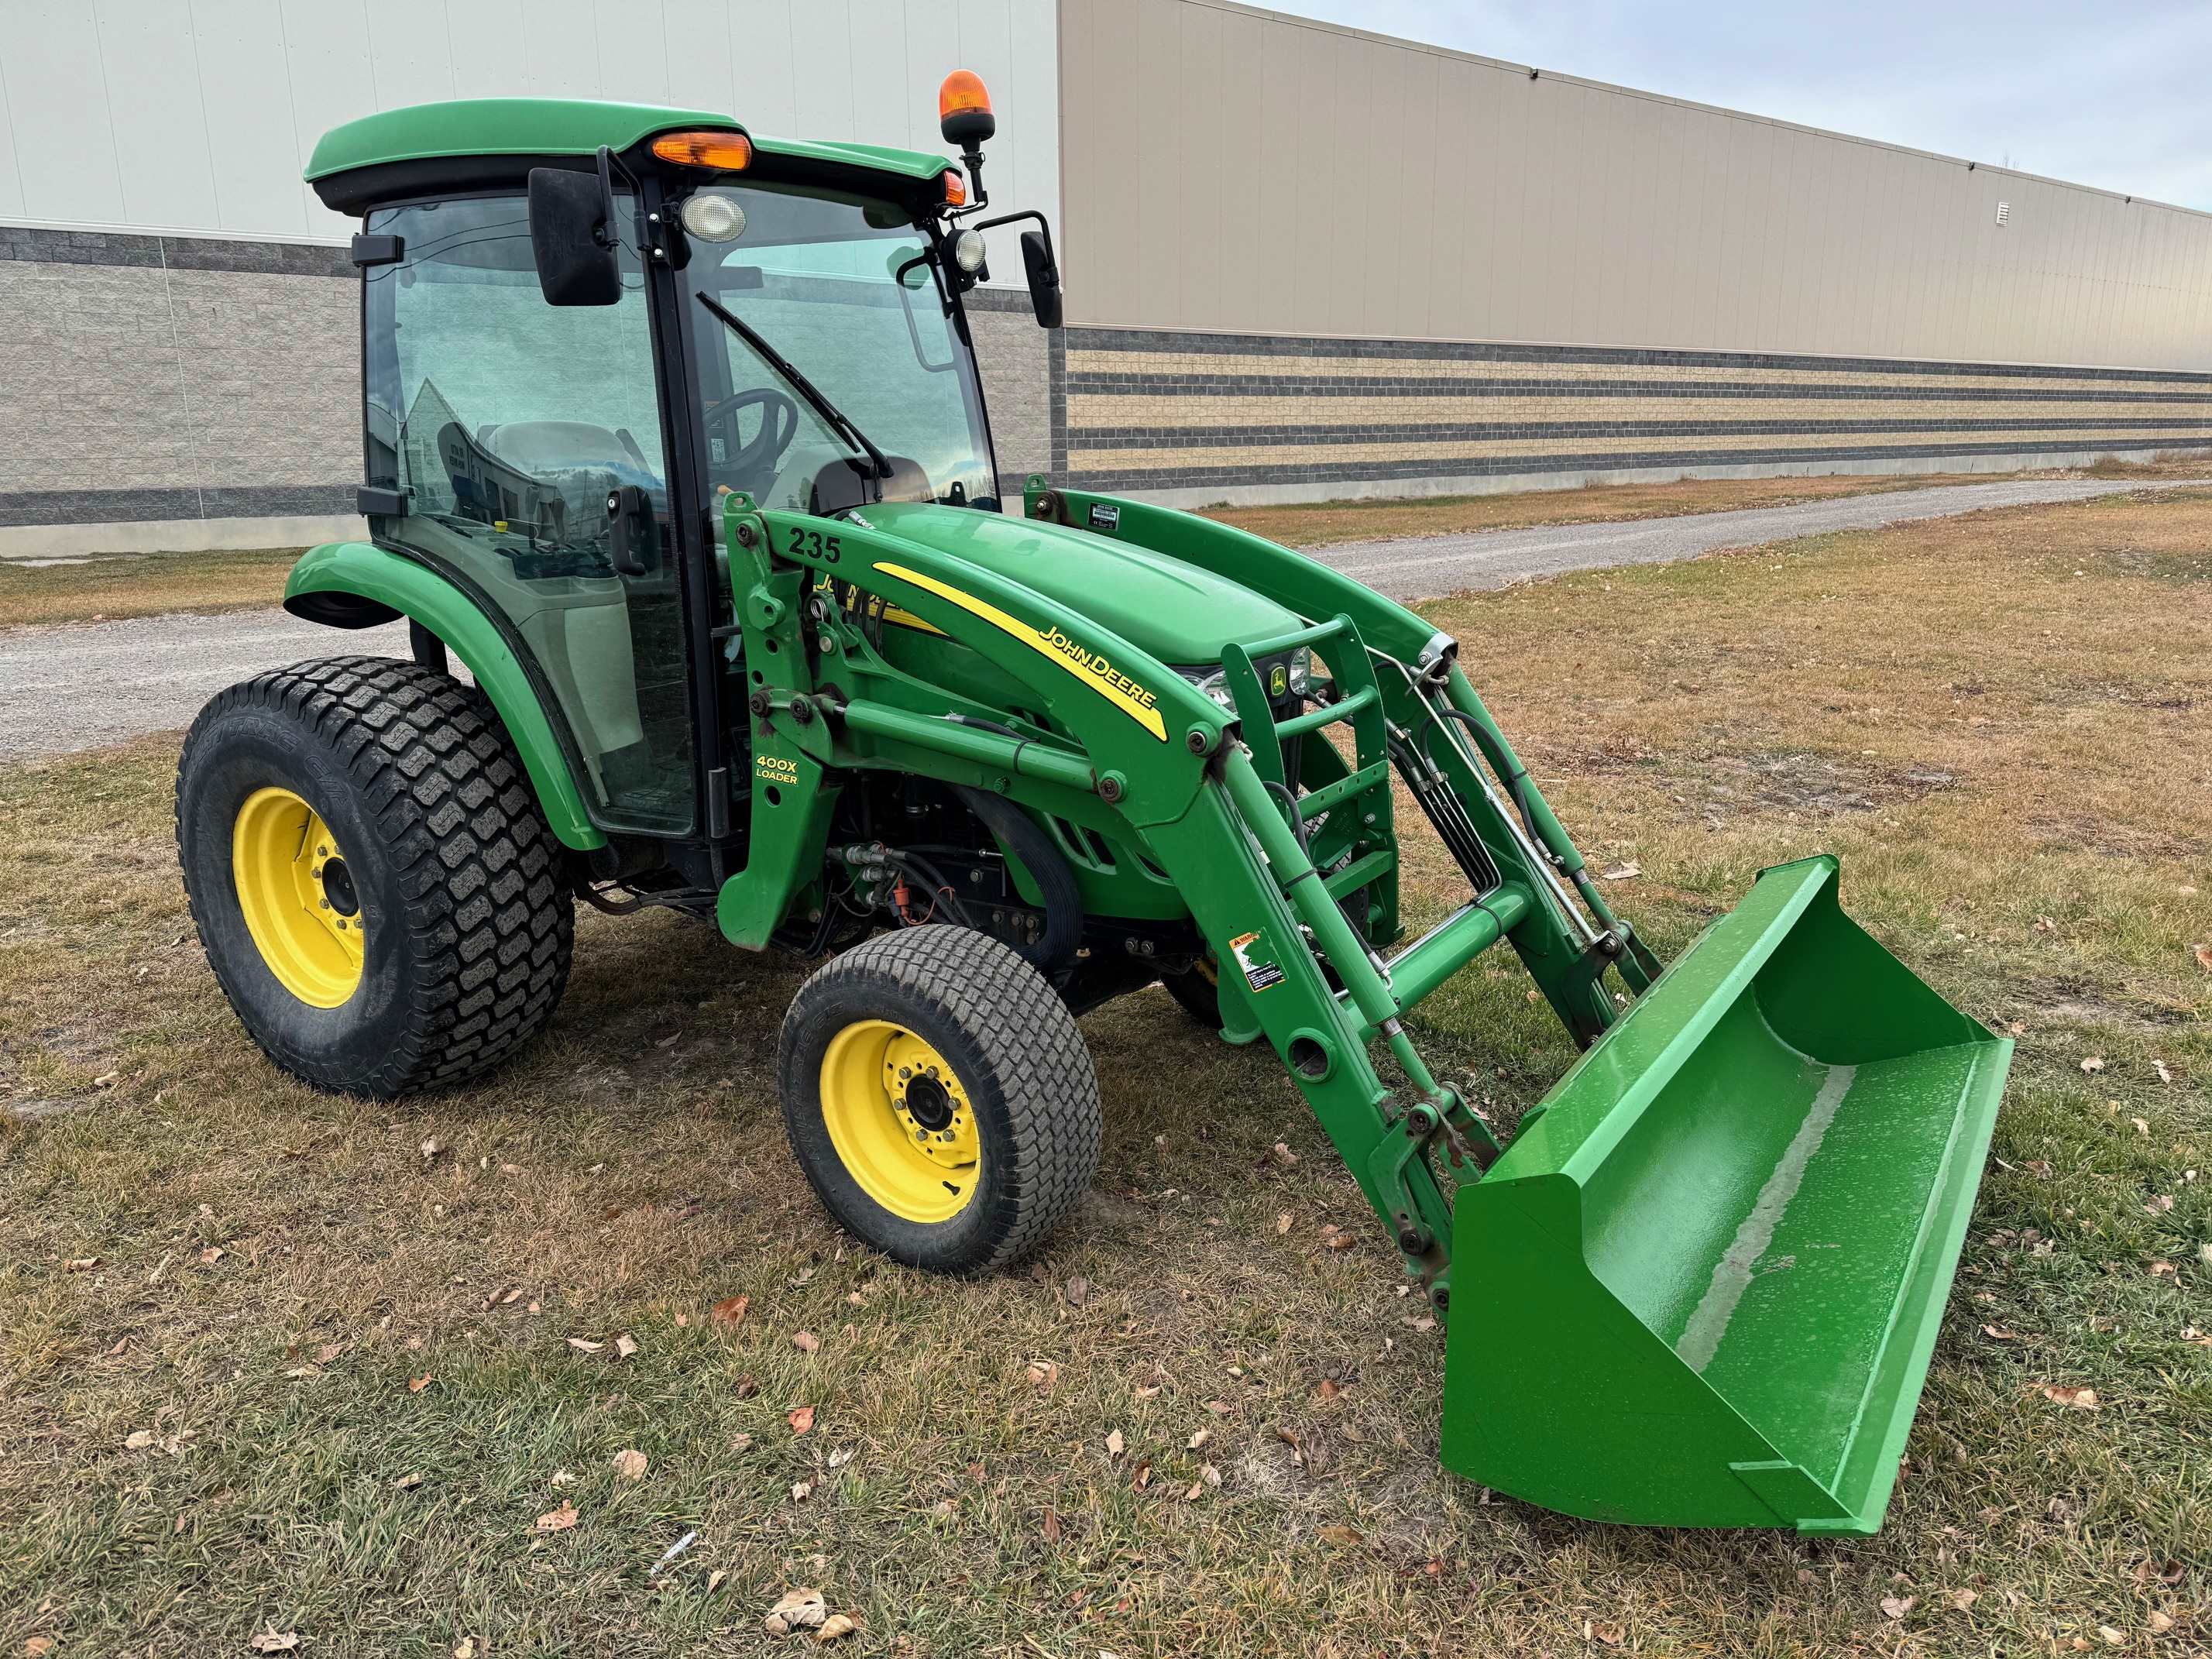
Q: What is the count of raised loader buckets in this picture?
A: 0